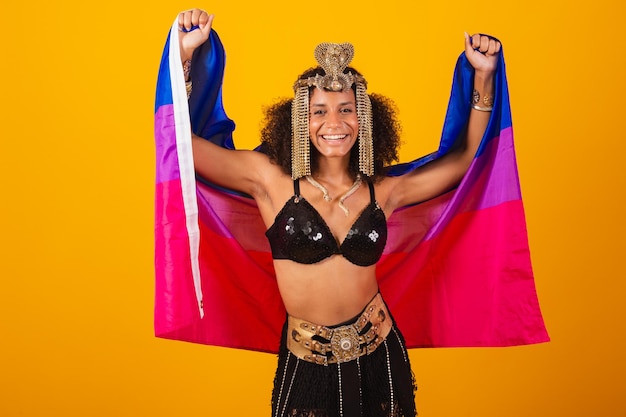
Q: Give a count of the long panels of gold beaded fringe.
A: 2